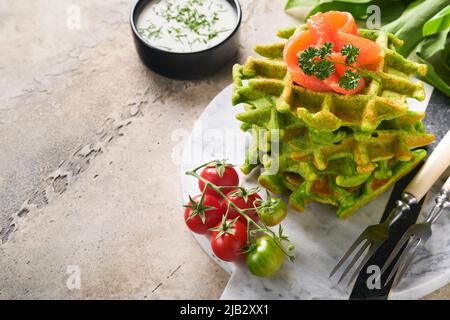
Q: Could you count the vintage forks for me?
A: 2